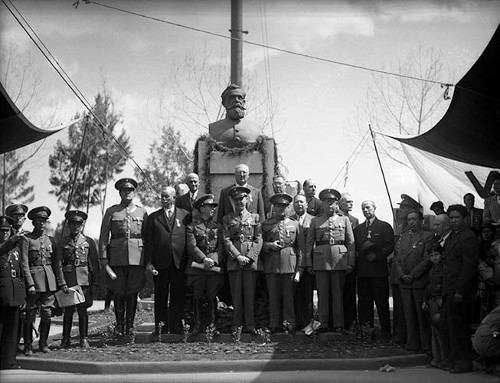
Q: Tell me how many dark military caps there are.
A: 10